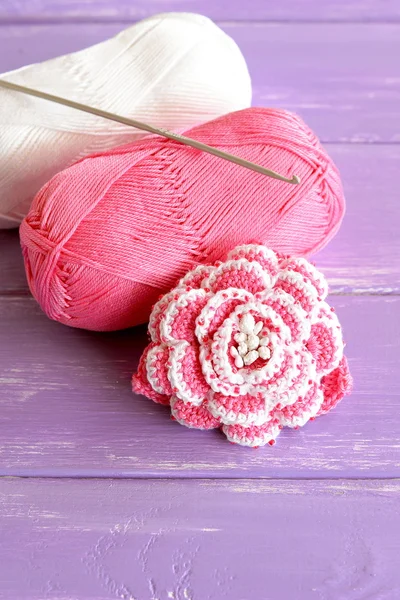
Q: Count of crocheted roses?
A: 1